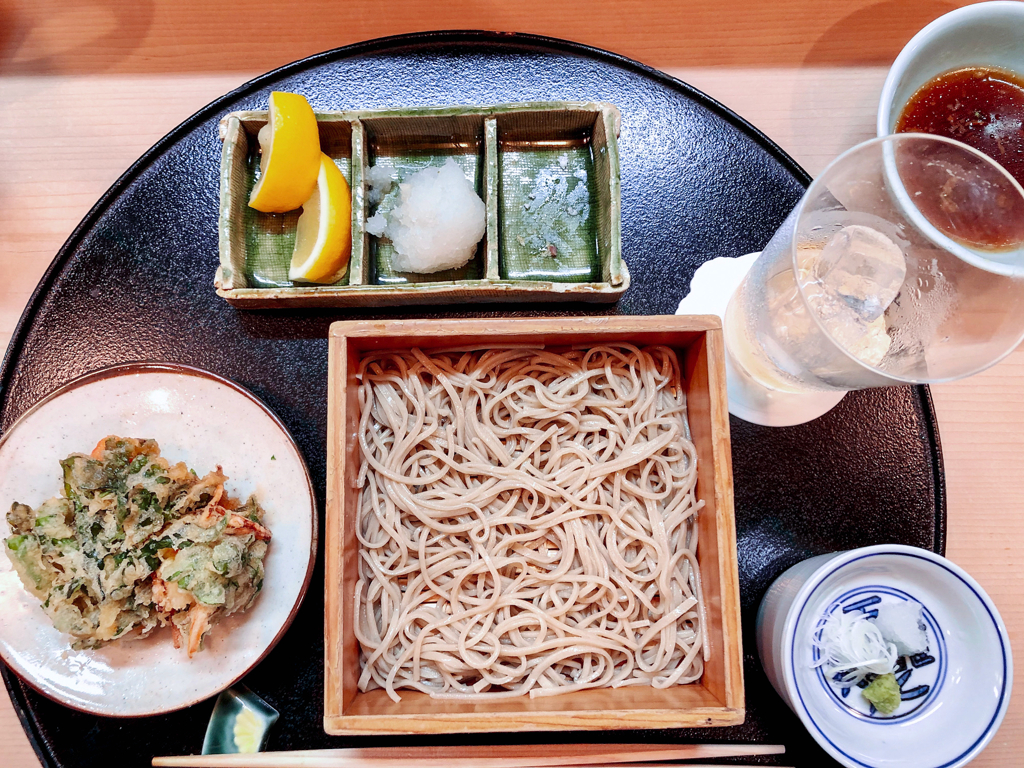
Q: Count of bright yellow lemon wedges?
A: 2